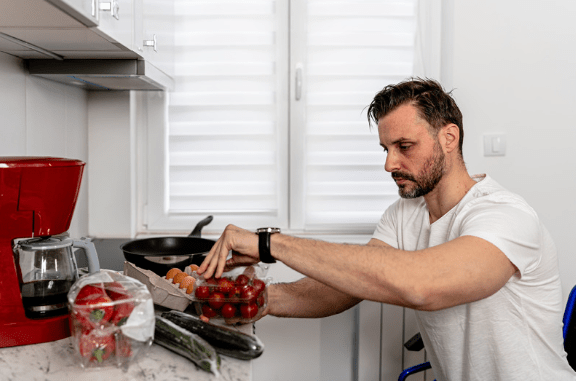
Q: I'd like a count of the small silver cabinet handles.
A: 2